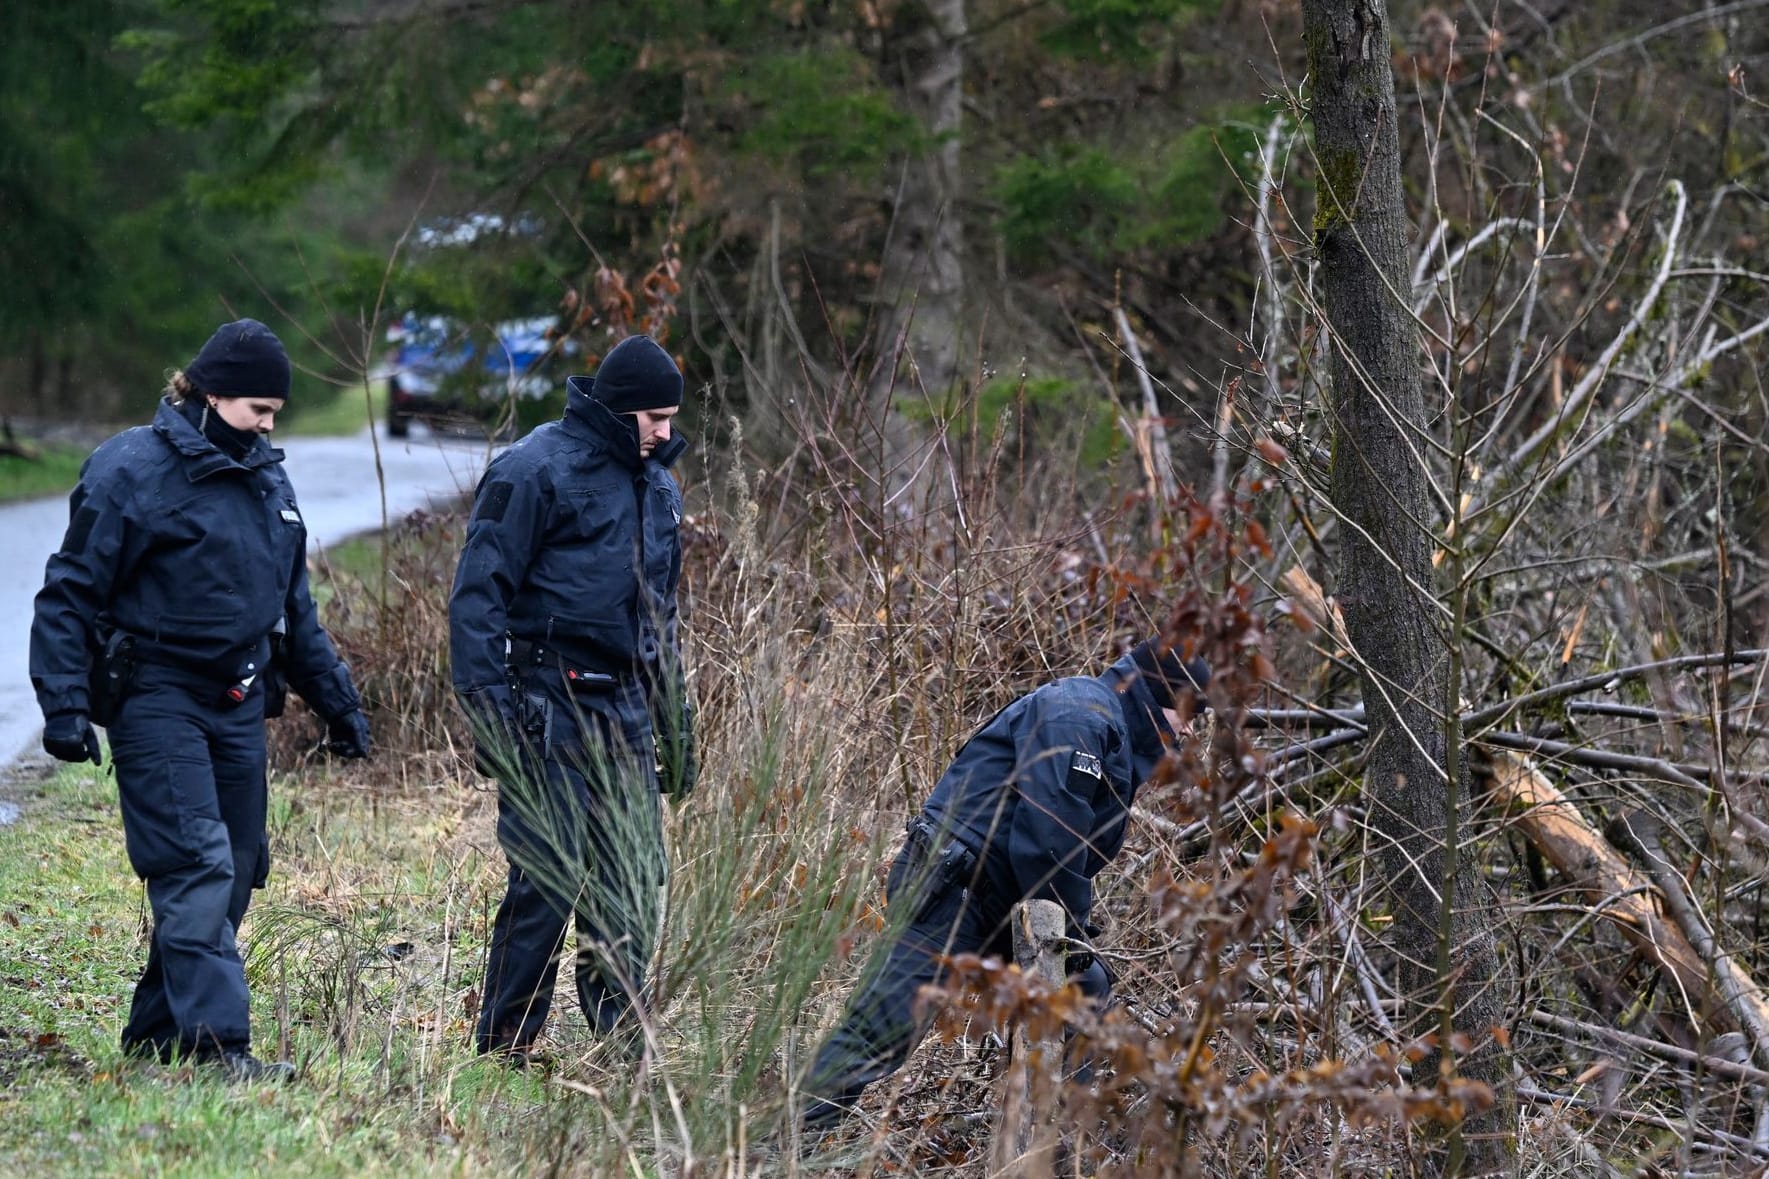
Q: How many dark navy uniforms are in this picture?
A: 3